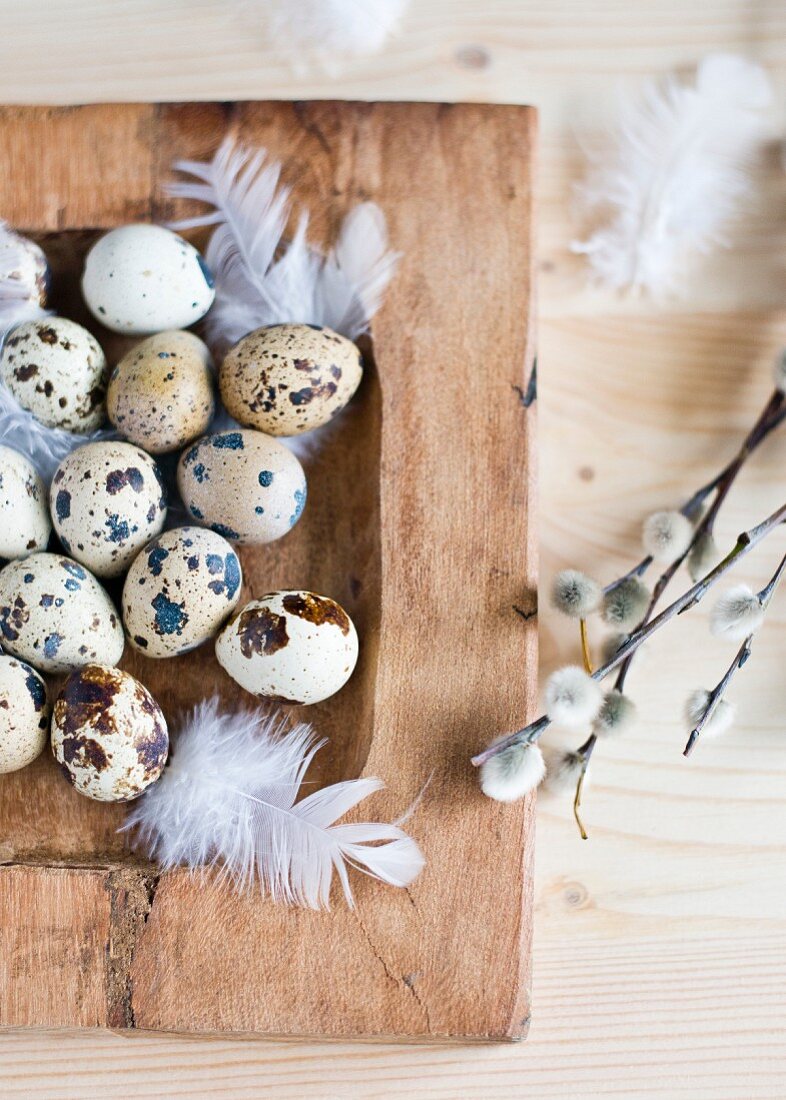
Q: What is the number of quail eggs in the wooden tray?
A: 13